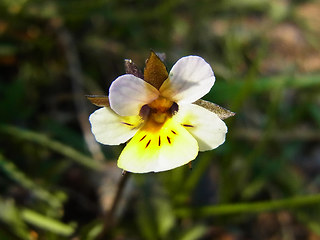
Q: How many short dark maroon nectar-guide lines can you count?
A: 7